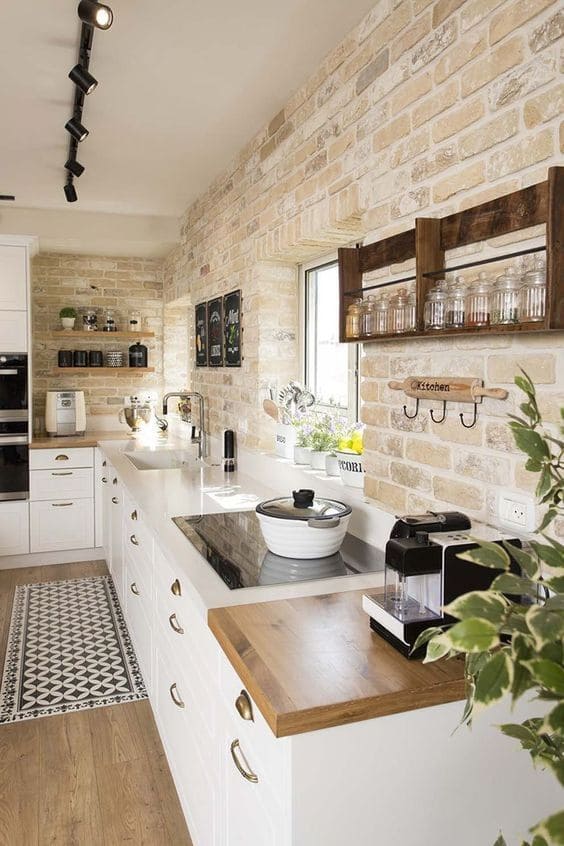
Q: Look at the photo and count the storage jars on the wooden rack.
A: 10